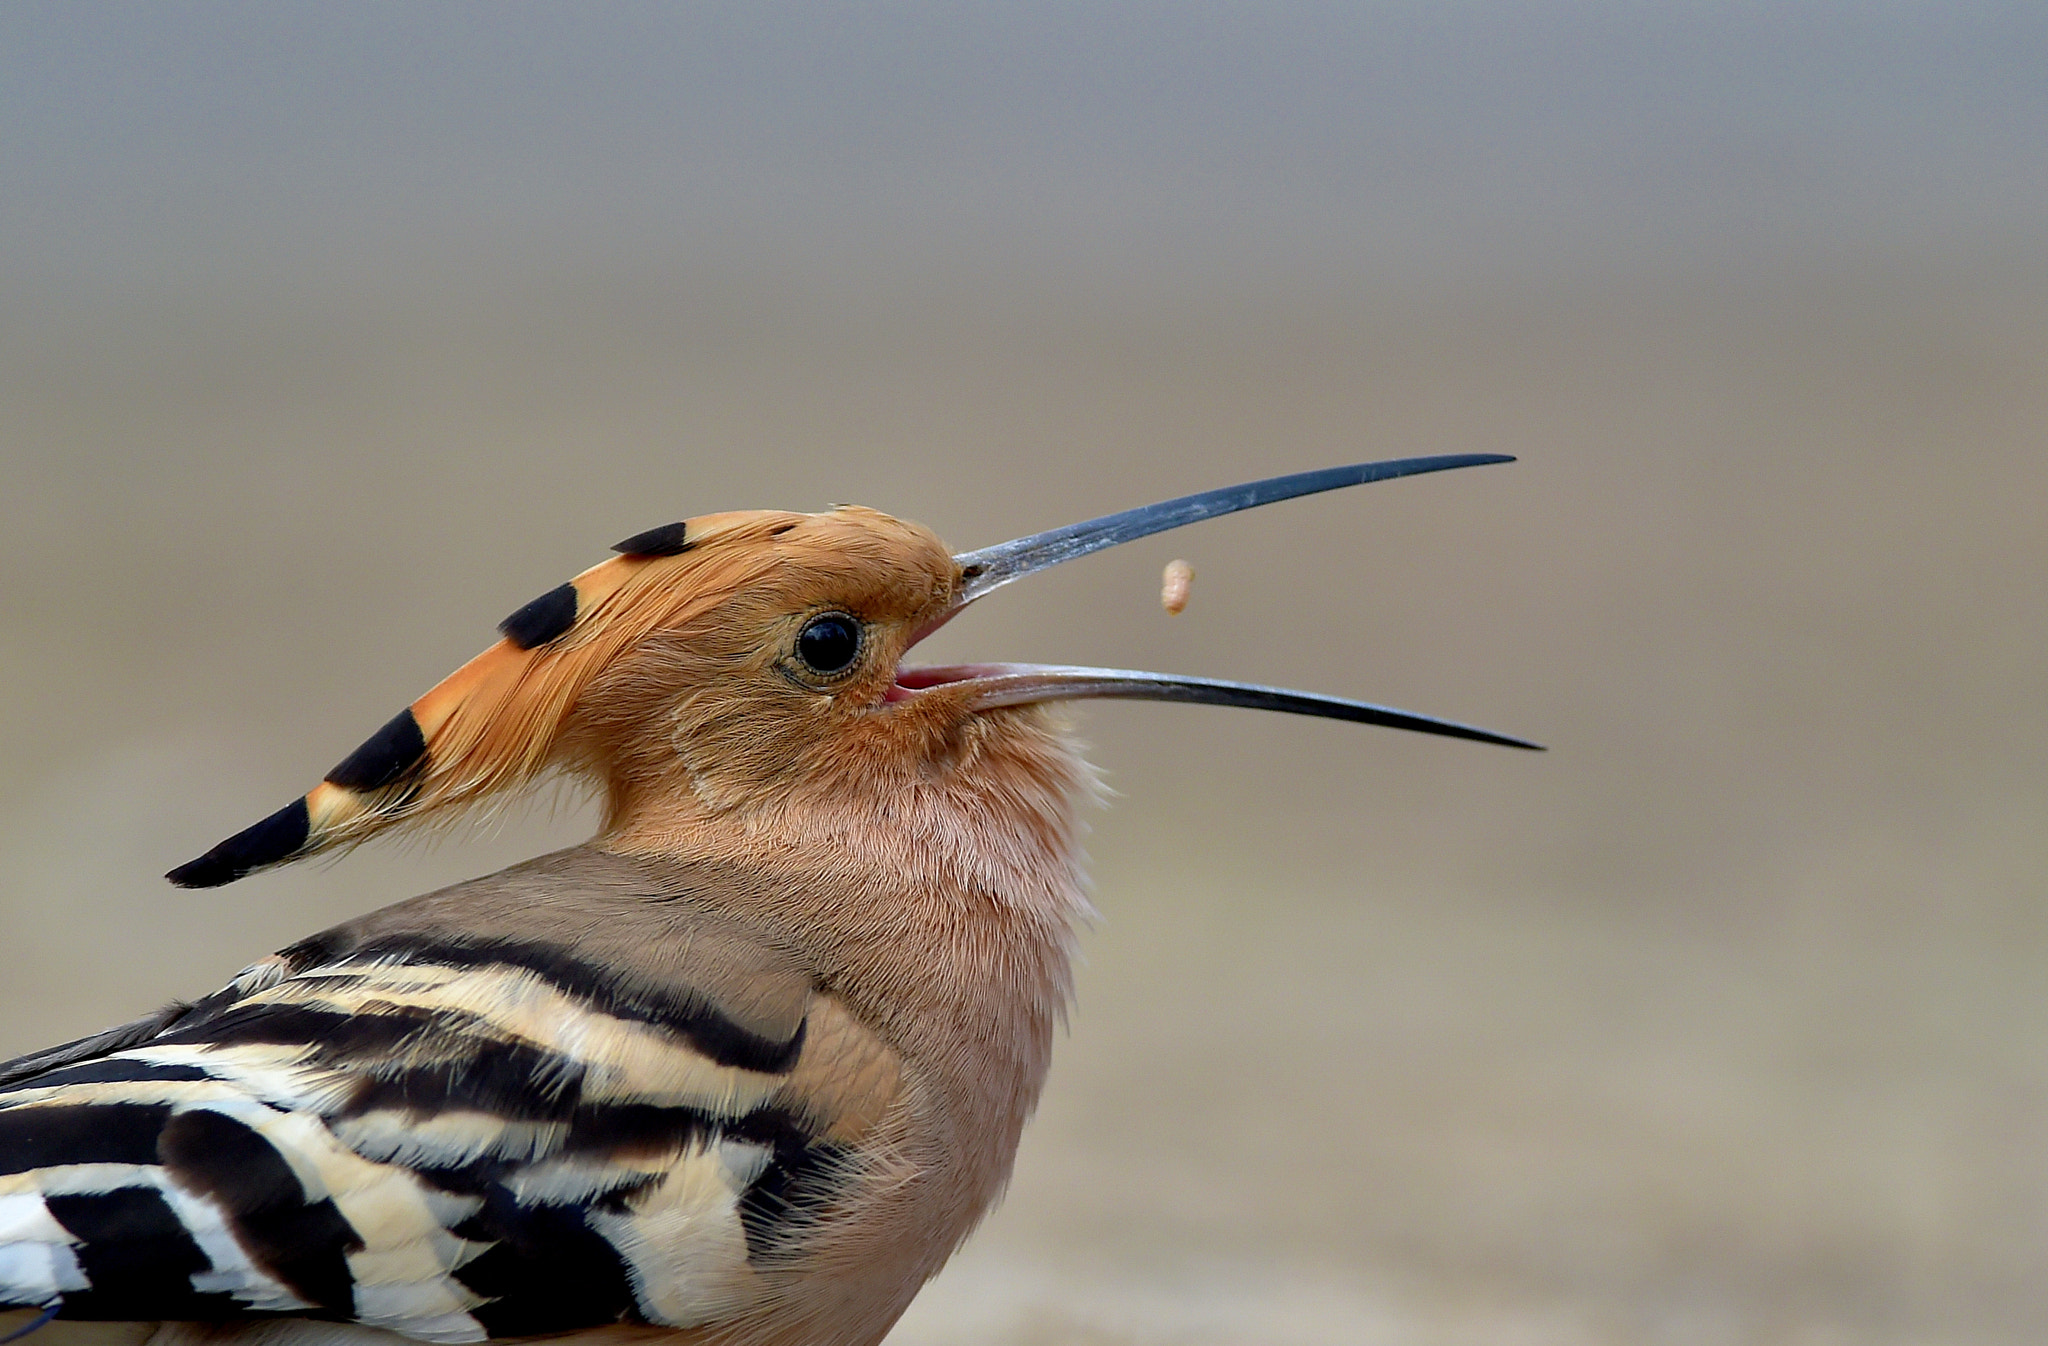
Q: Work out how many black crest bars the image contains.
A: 4